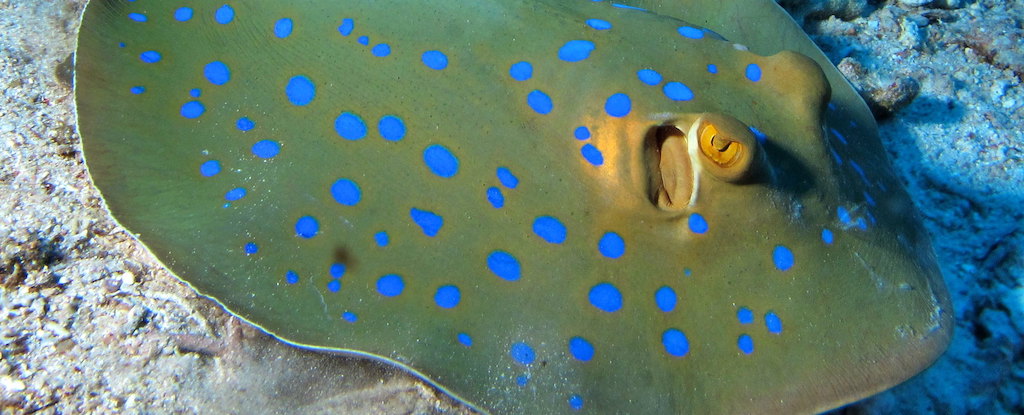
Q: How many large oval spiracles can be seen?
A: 1